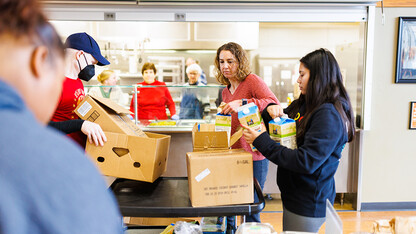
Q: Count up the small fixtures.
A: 2